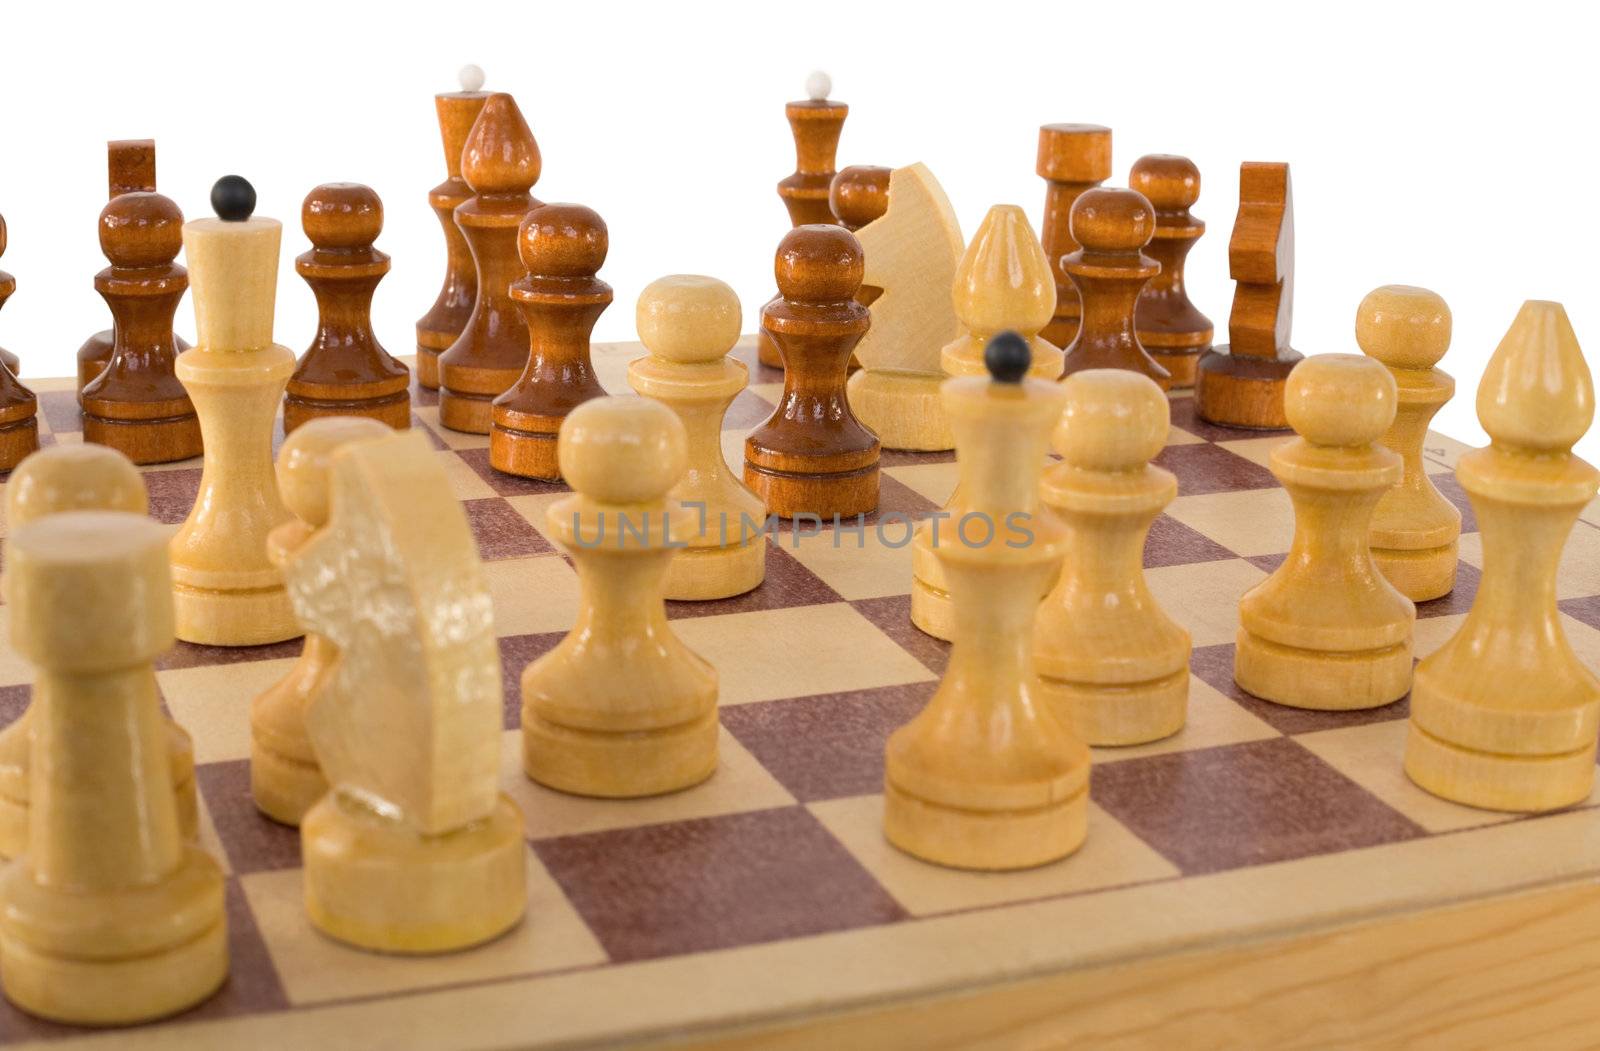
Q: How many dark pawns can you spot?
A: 8